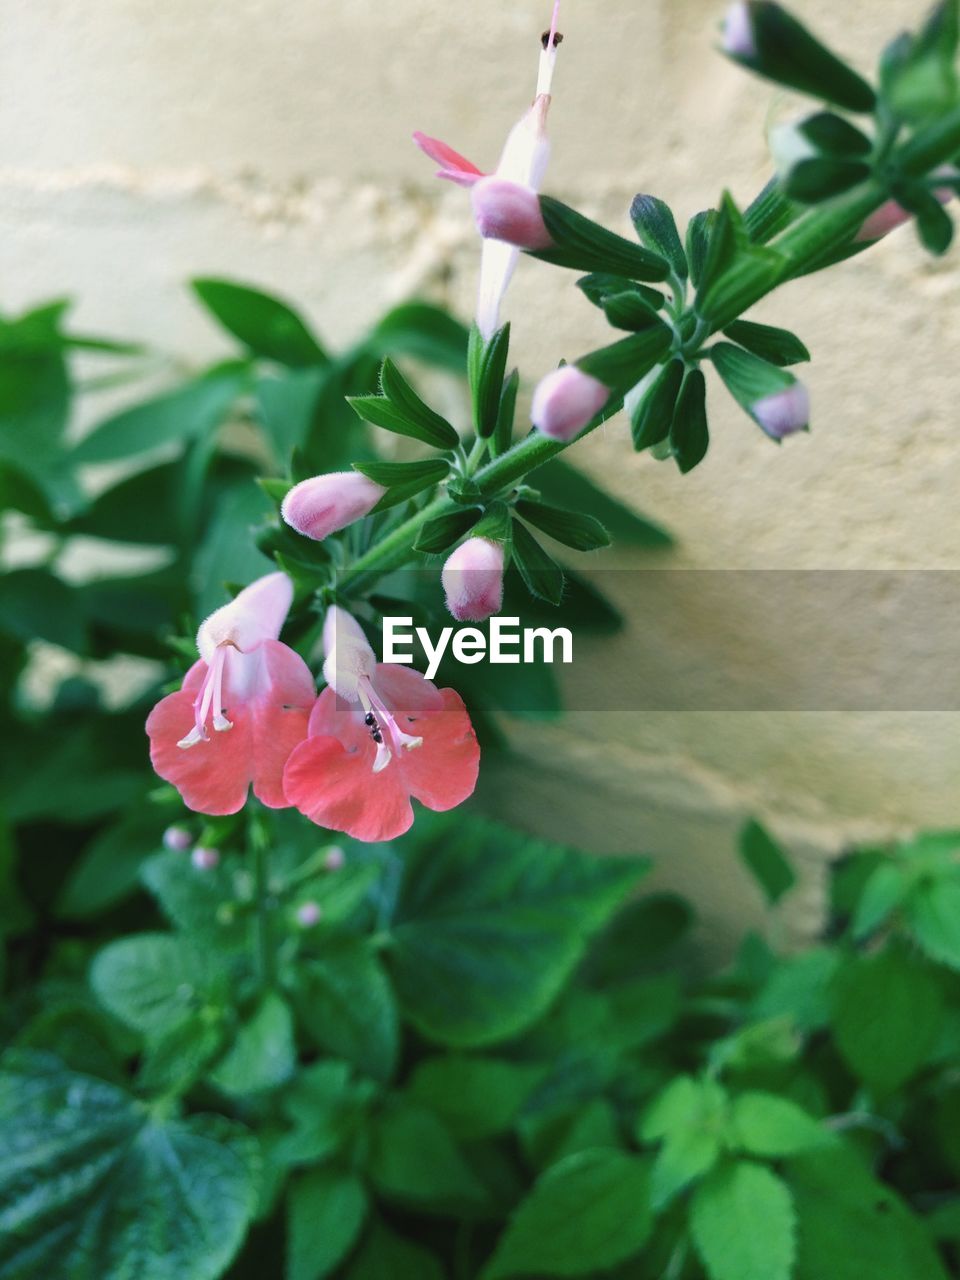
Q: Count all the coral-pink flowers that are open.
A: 2